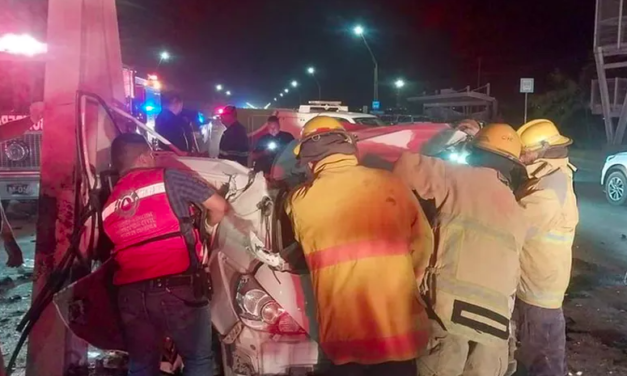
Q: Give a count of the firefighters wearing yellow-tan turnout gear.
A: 3